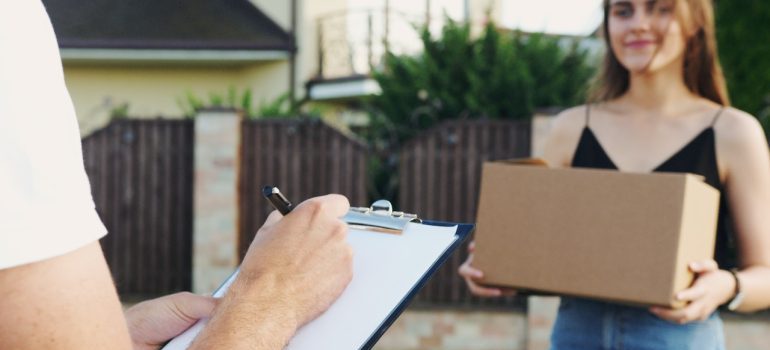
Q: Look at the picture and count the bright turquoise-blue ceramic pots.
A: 0